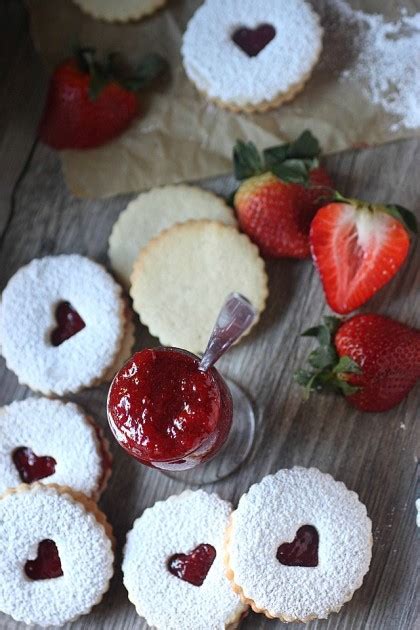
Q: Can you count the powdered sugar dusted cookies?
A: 6